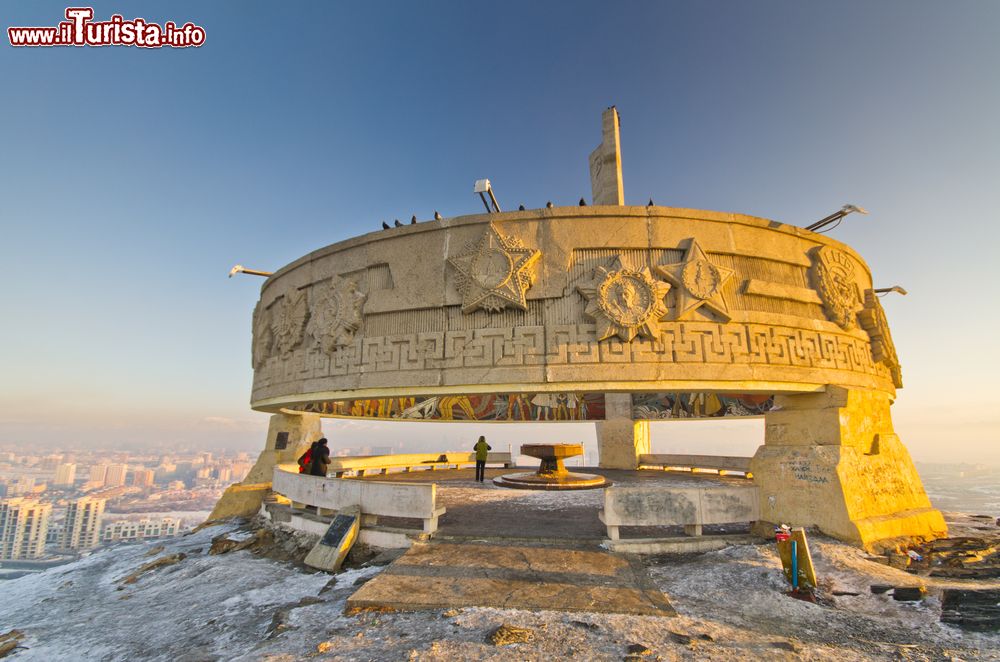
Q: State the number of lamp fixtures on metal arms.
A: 4